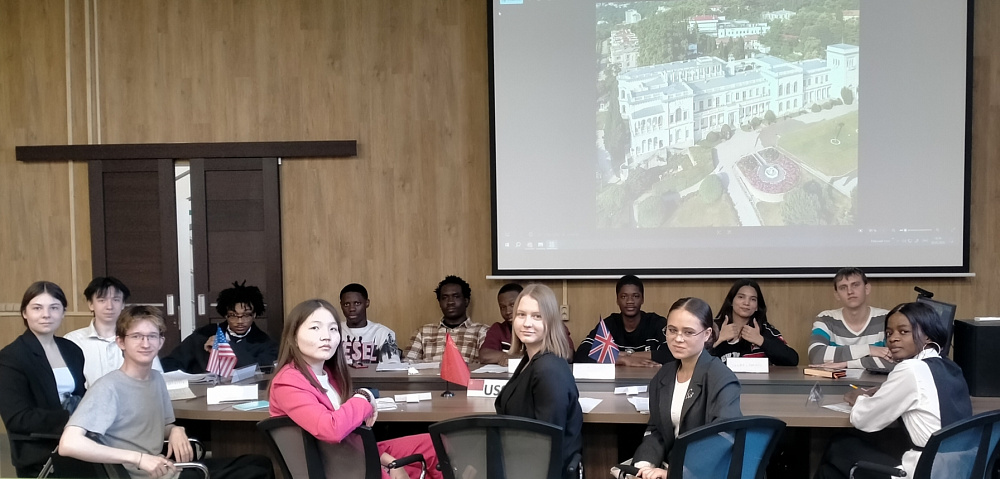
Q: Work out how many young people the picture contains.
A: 14